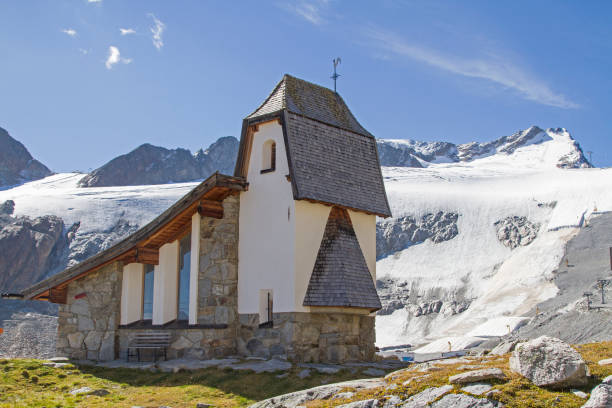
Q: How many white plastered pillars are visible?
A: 3